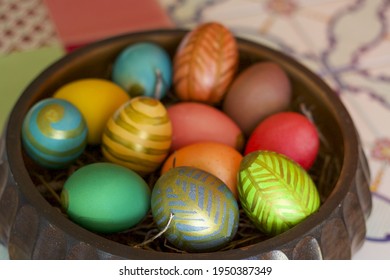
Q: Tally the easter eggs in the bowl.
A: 12